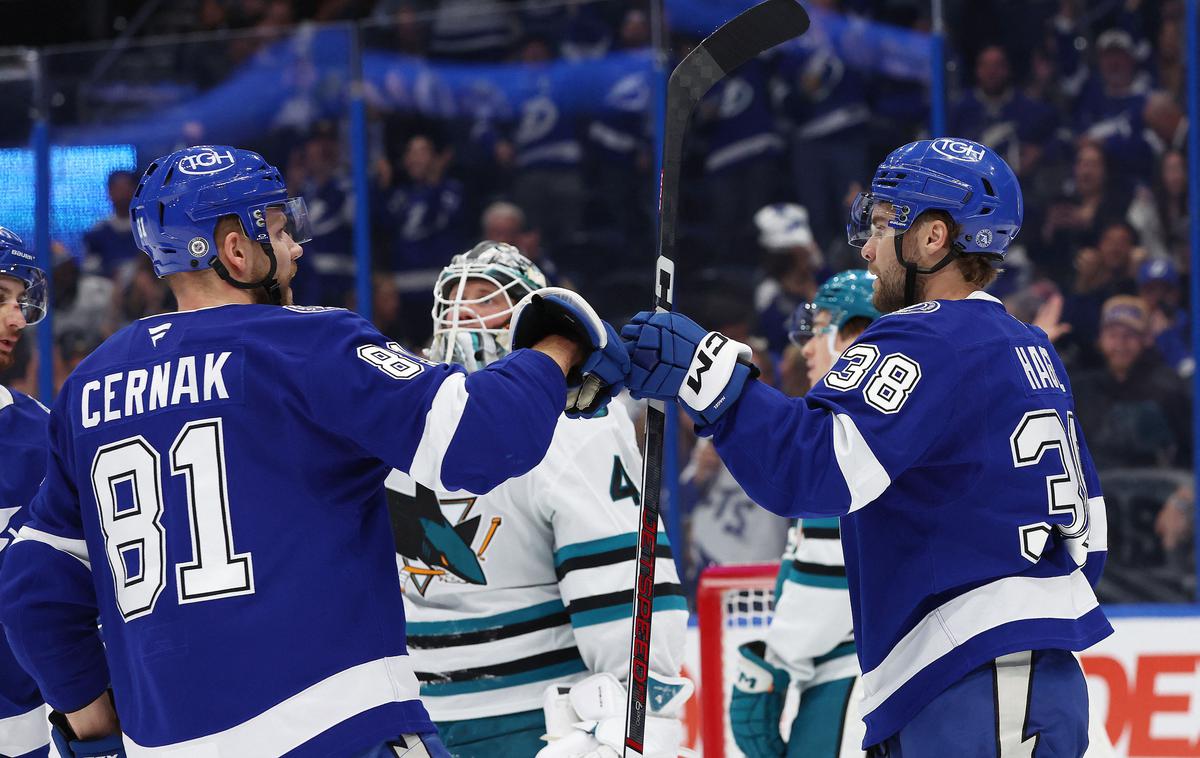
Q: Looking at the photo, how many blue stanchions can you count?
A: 5